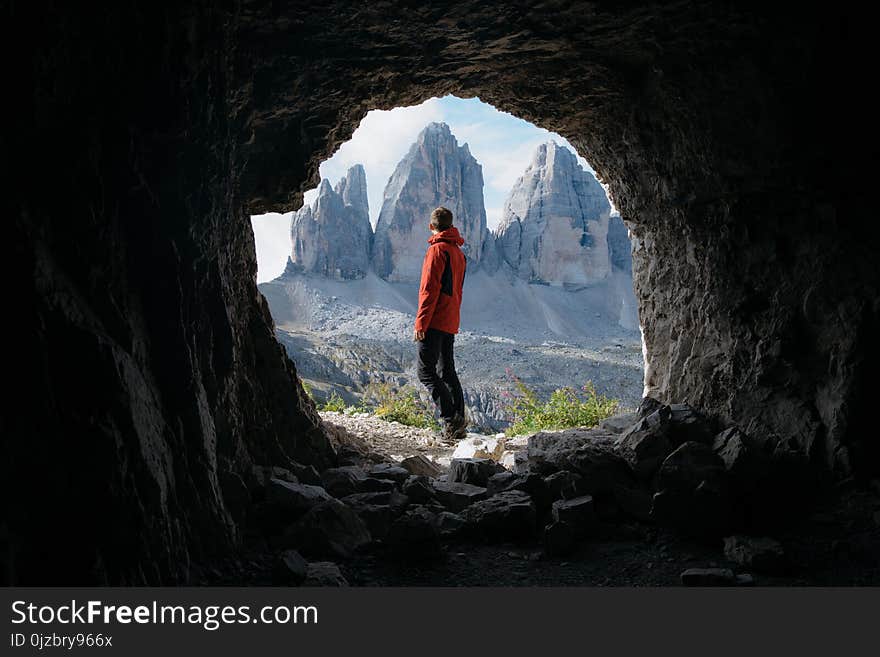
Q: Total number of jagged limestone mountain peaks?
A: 3